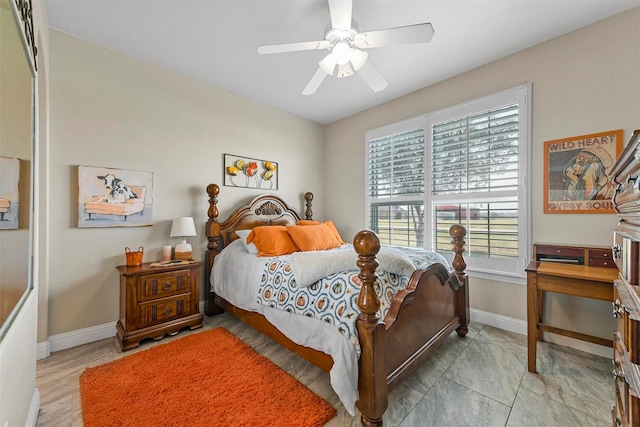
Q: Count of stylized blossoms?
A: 5